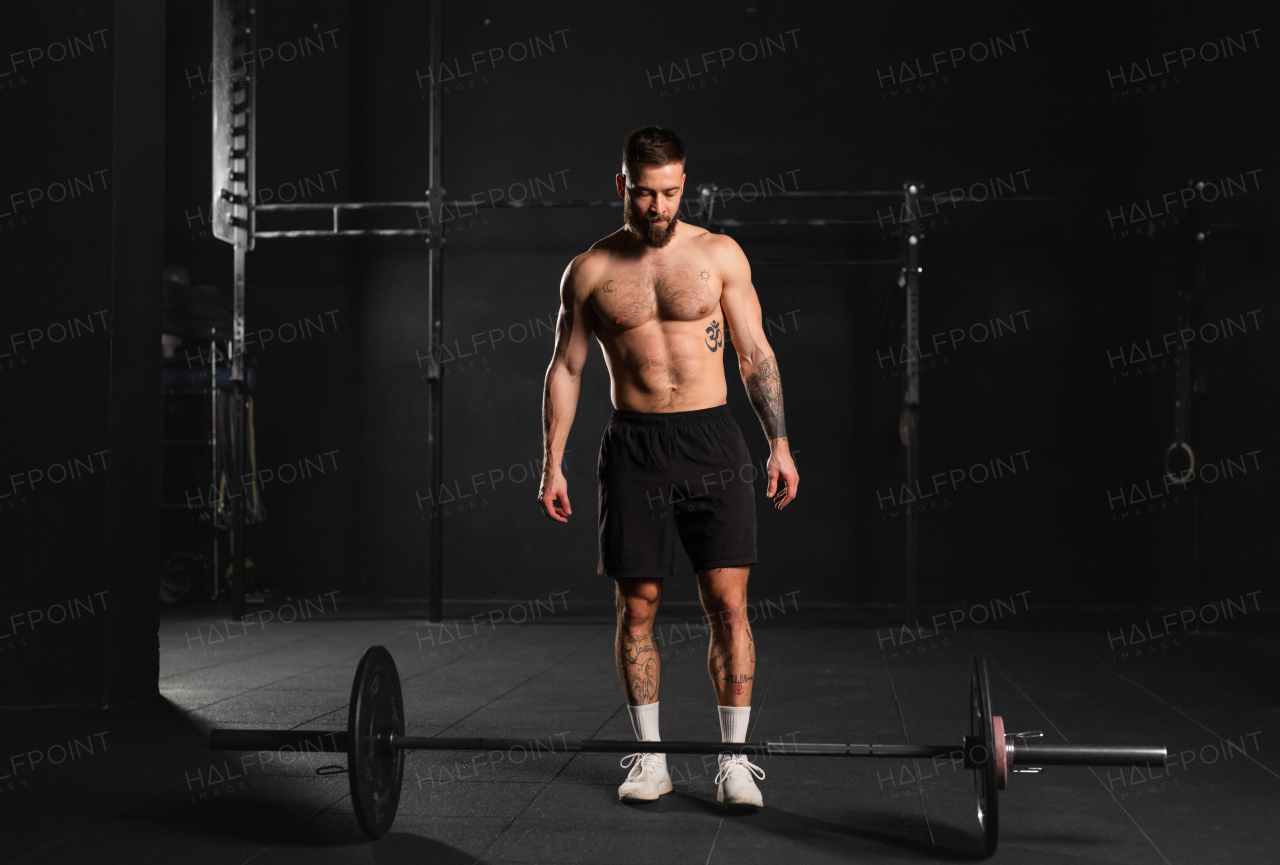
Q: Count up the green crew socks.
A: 0